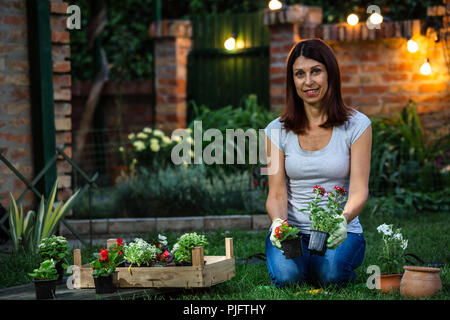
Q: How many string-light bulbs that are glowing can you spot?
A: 6